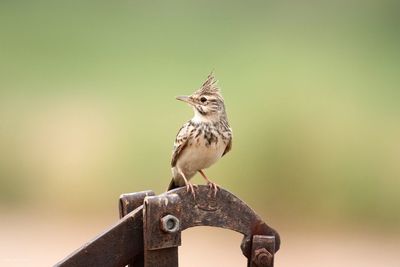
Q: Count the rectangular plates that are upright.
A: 3